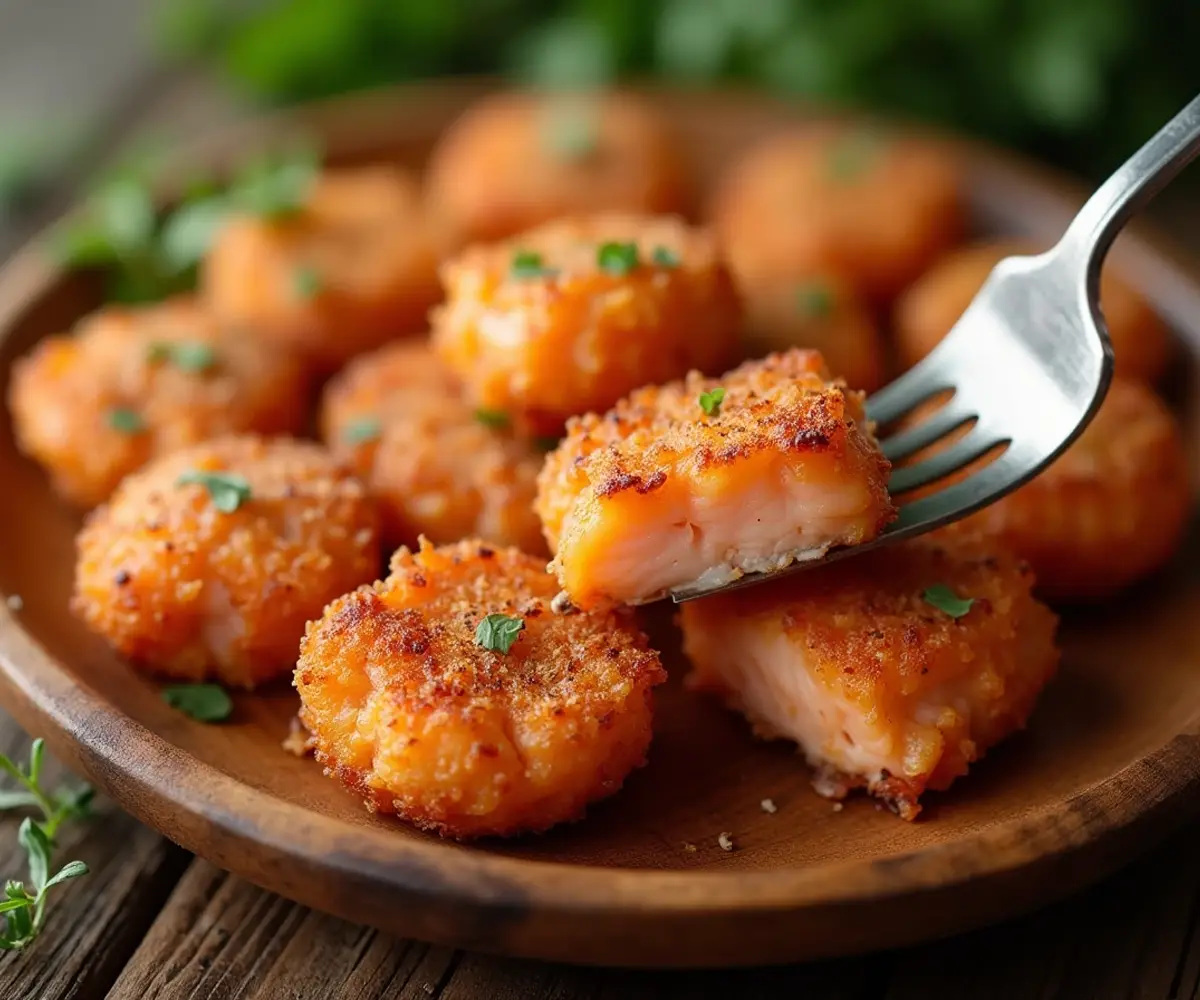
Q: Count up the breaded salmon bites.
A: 13